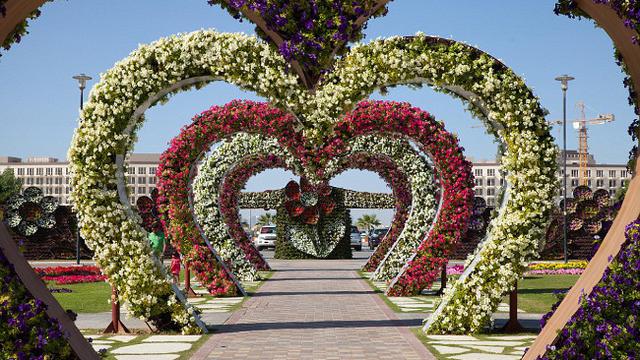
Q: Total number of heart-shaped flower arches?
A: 5